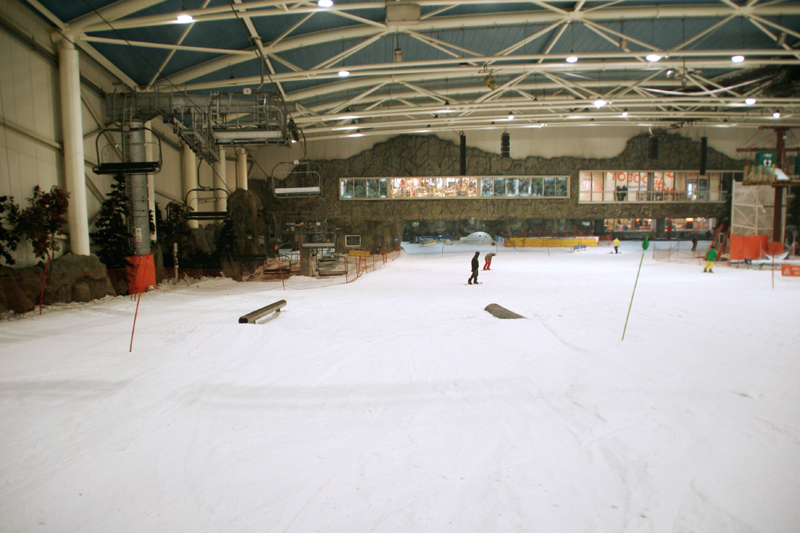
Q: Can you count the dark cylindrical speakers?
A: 4